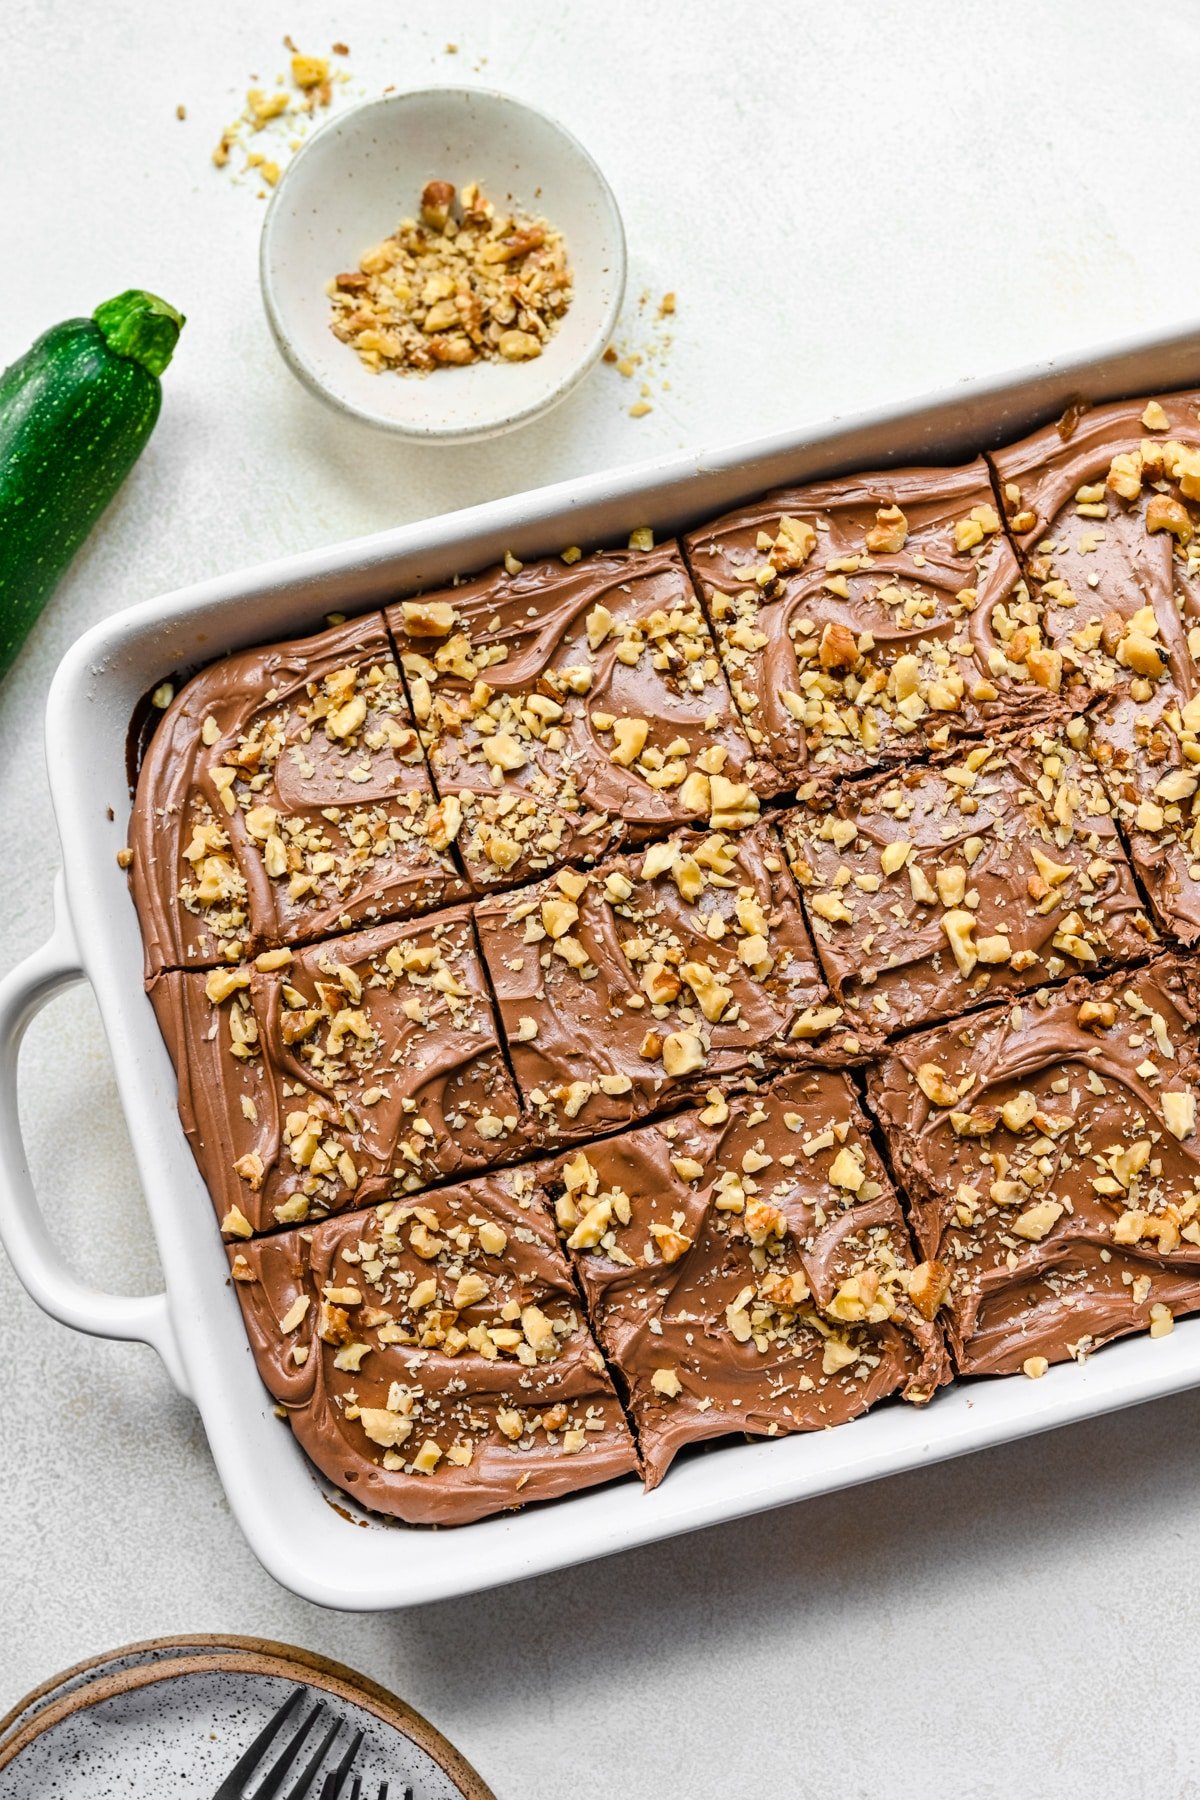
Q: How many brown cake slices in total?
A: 11